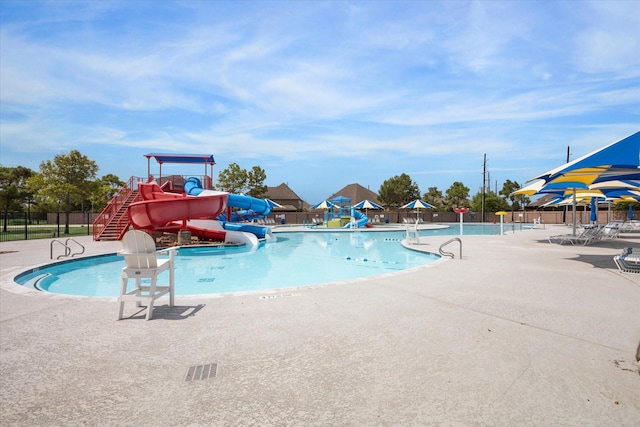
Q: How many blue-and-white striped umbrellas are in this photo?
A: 3